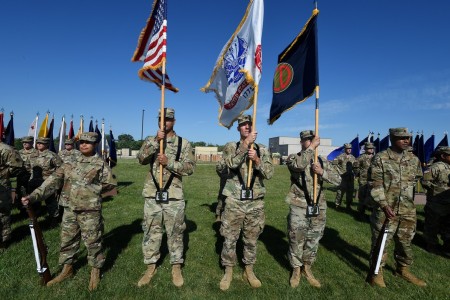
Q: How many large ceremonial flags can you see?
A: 3